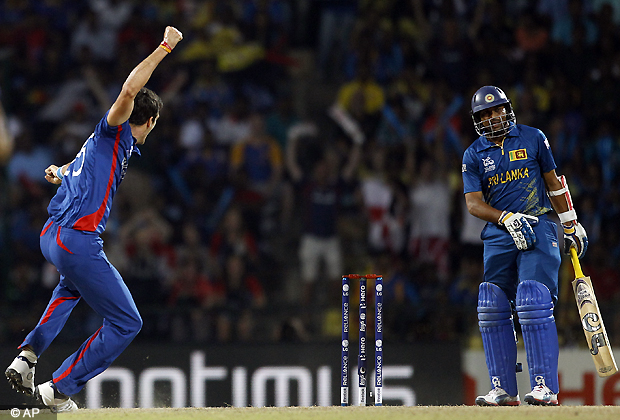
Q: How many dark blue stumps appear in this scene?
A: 3